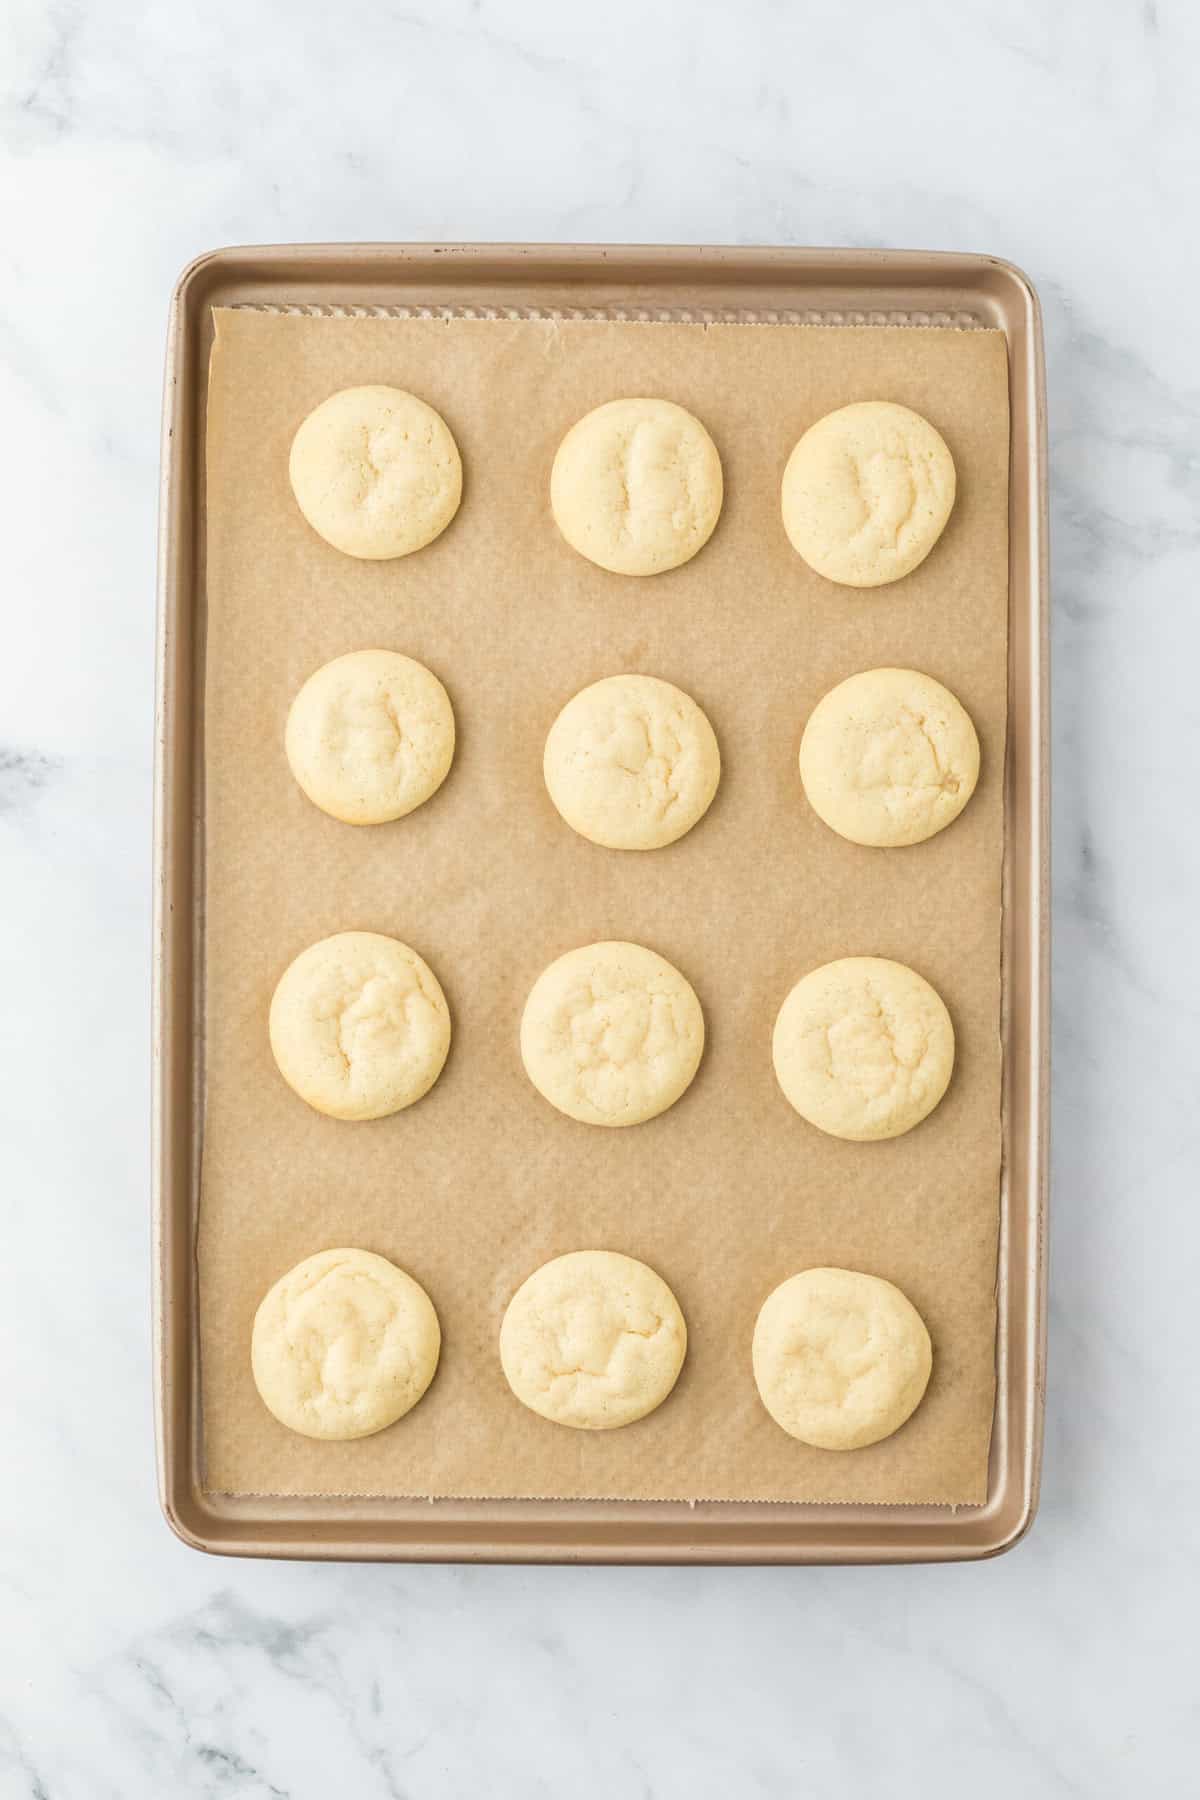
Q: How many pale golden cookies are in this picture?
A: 12